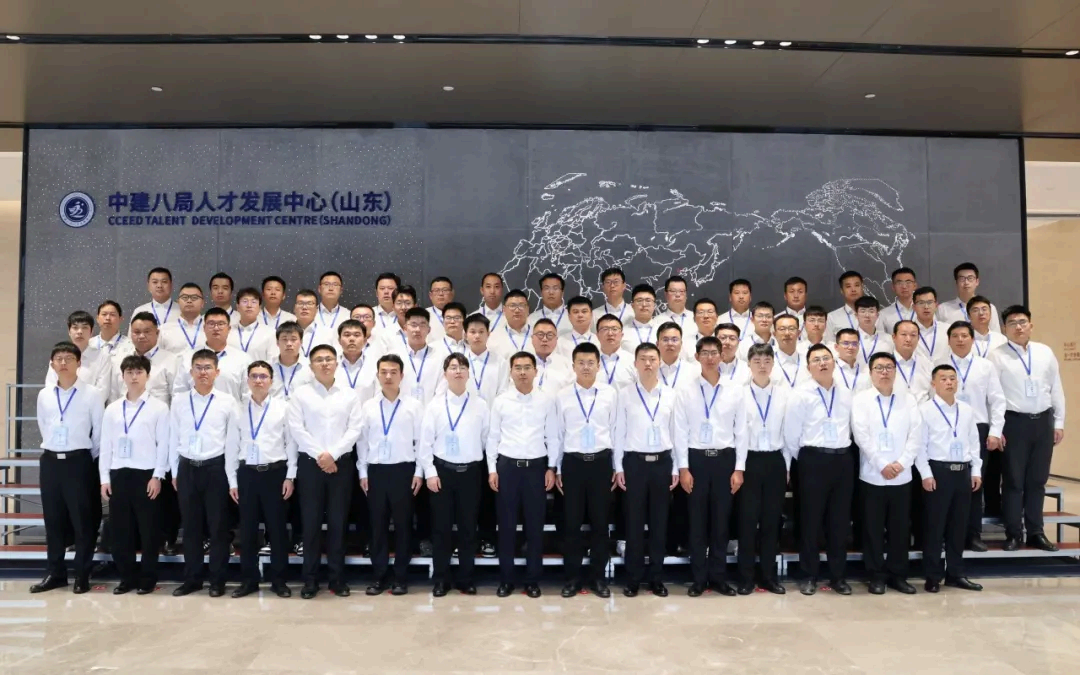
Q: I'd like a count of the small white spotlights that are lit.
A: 10